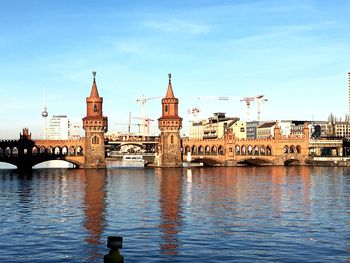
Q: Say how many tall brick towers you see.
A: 2